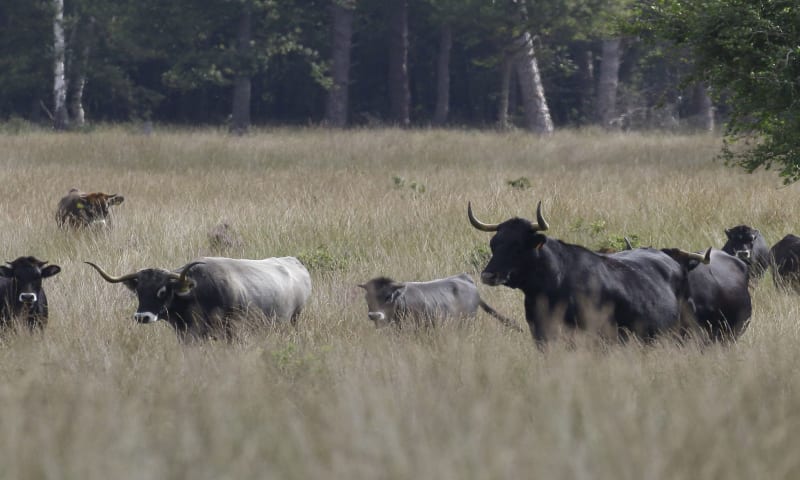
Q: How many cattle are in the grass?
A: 8